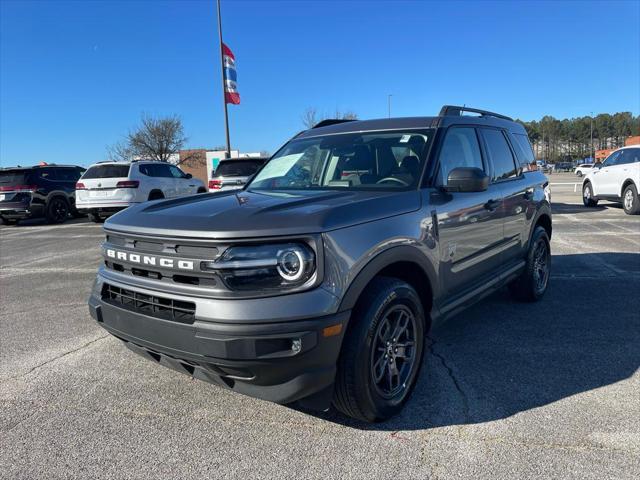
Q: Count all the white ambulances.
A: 0